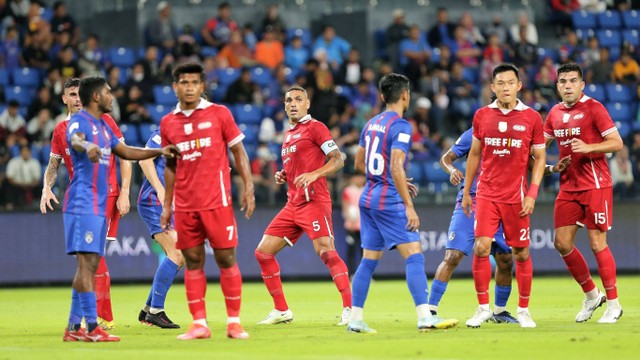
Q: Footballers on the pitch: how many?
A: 9